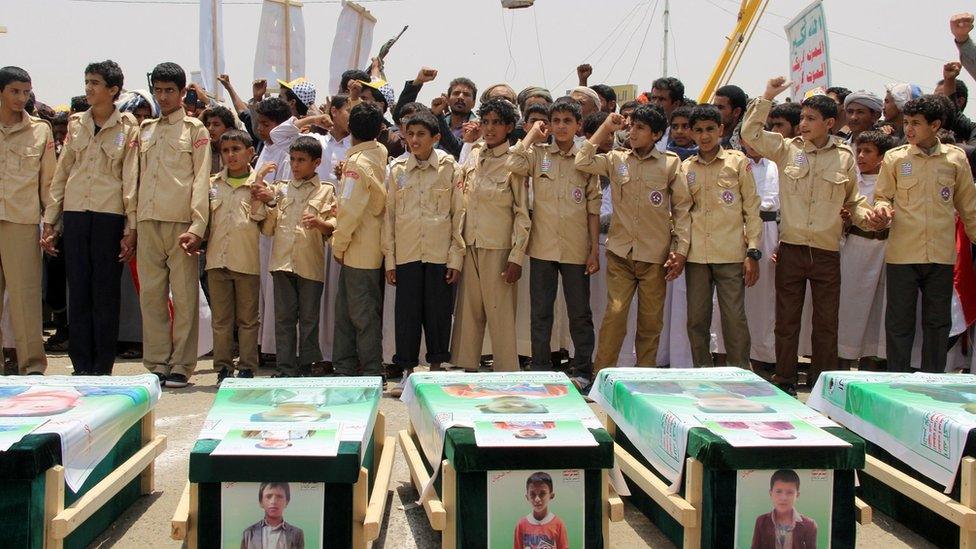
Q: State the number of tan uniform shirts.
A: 13